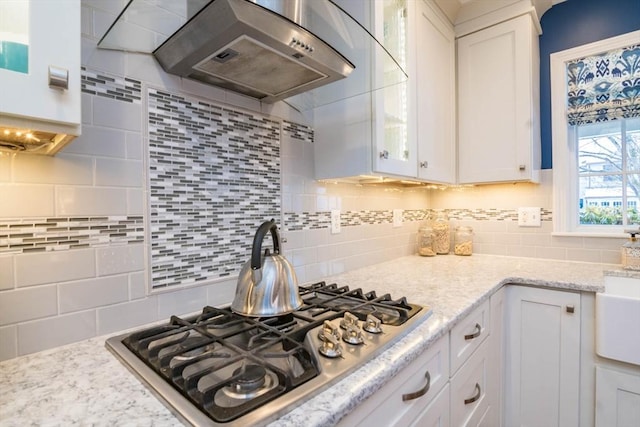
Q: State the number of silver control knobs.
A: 5